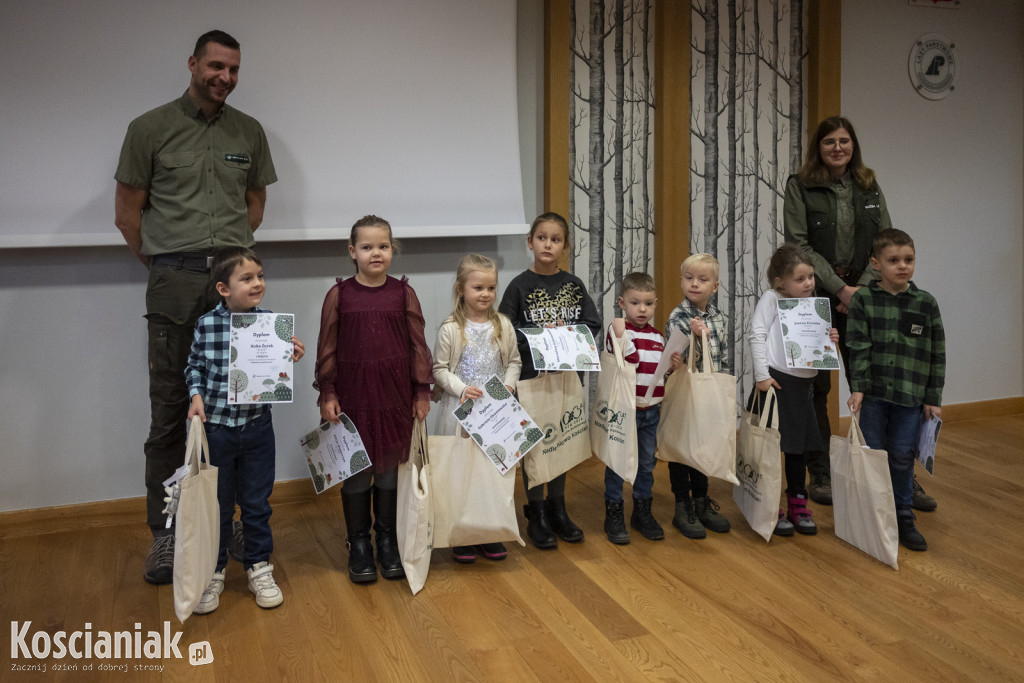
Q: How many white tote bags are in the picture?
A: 8